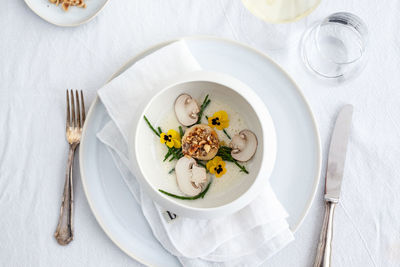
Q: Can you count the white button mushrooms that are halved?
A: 3